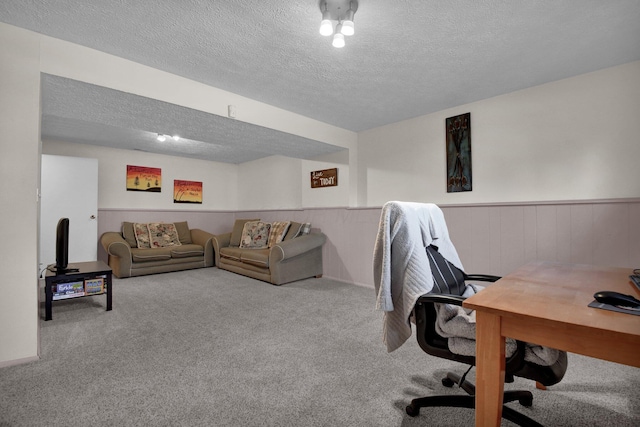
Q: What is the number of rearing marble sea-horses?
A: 0